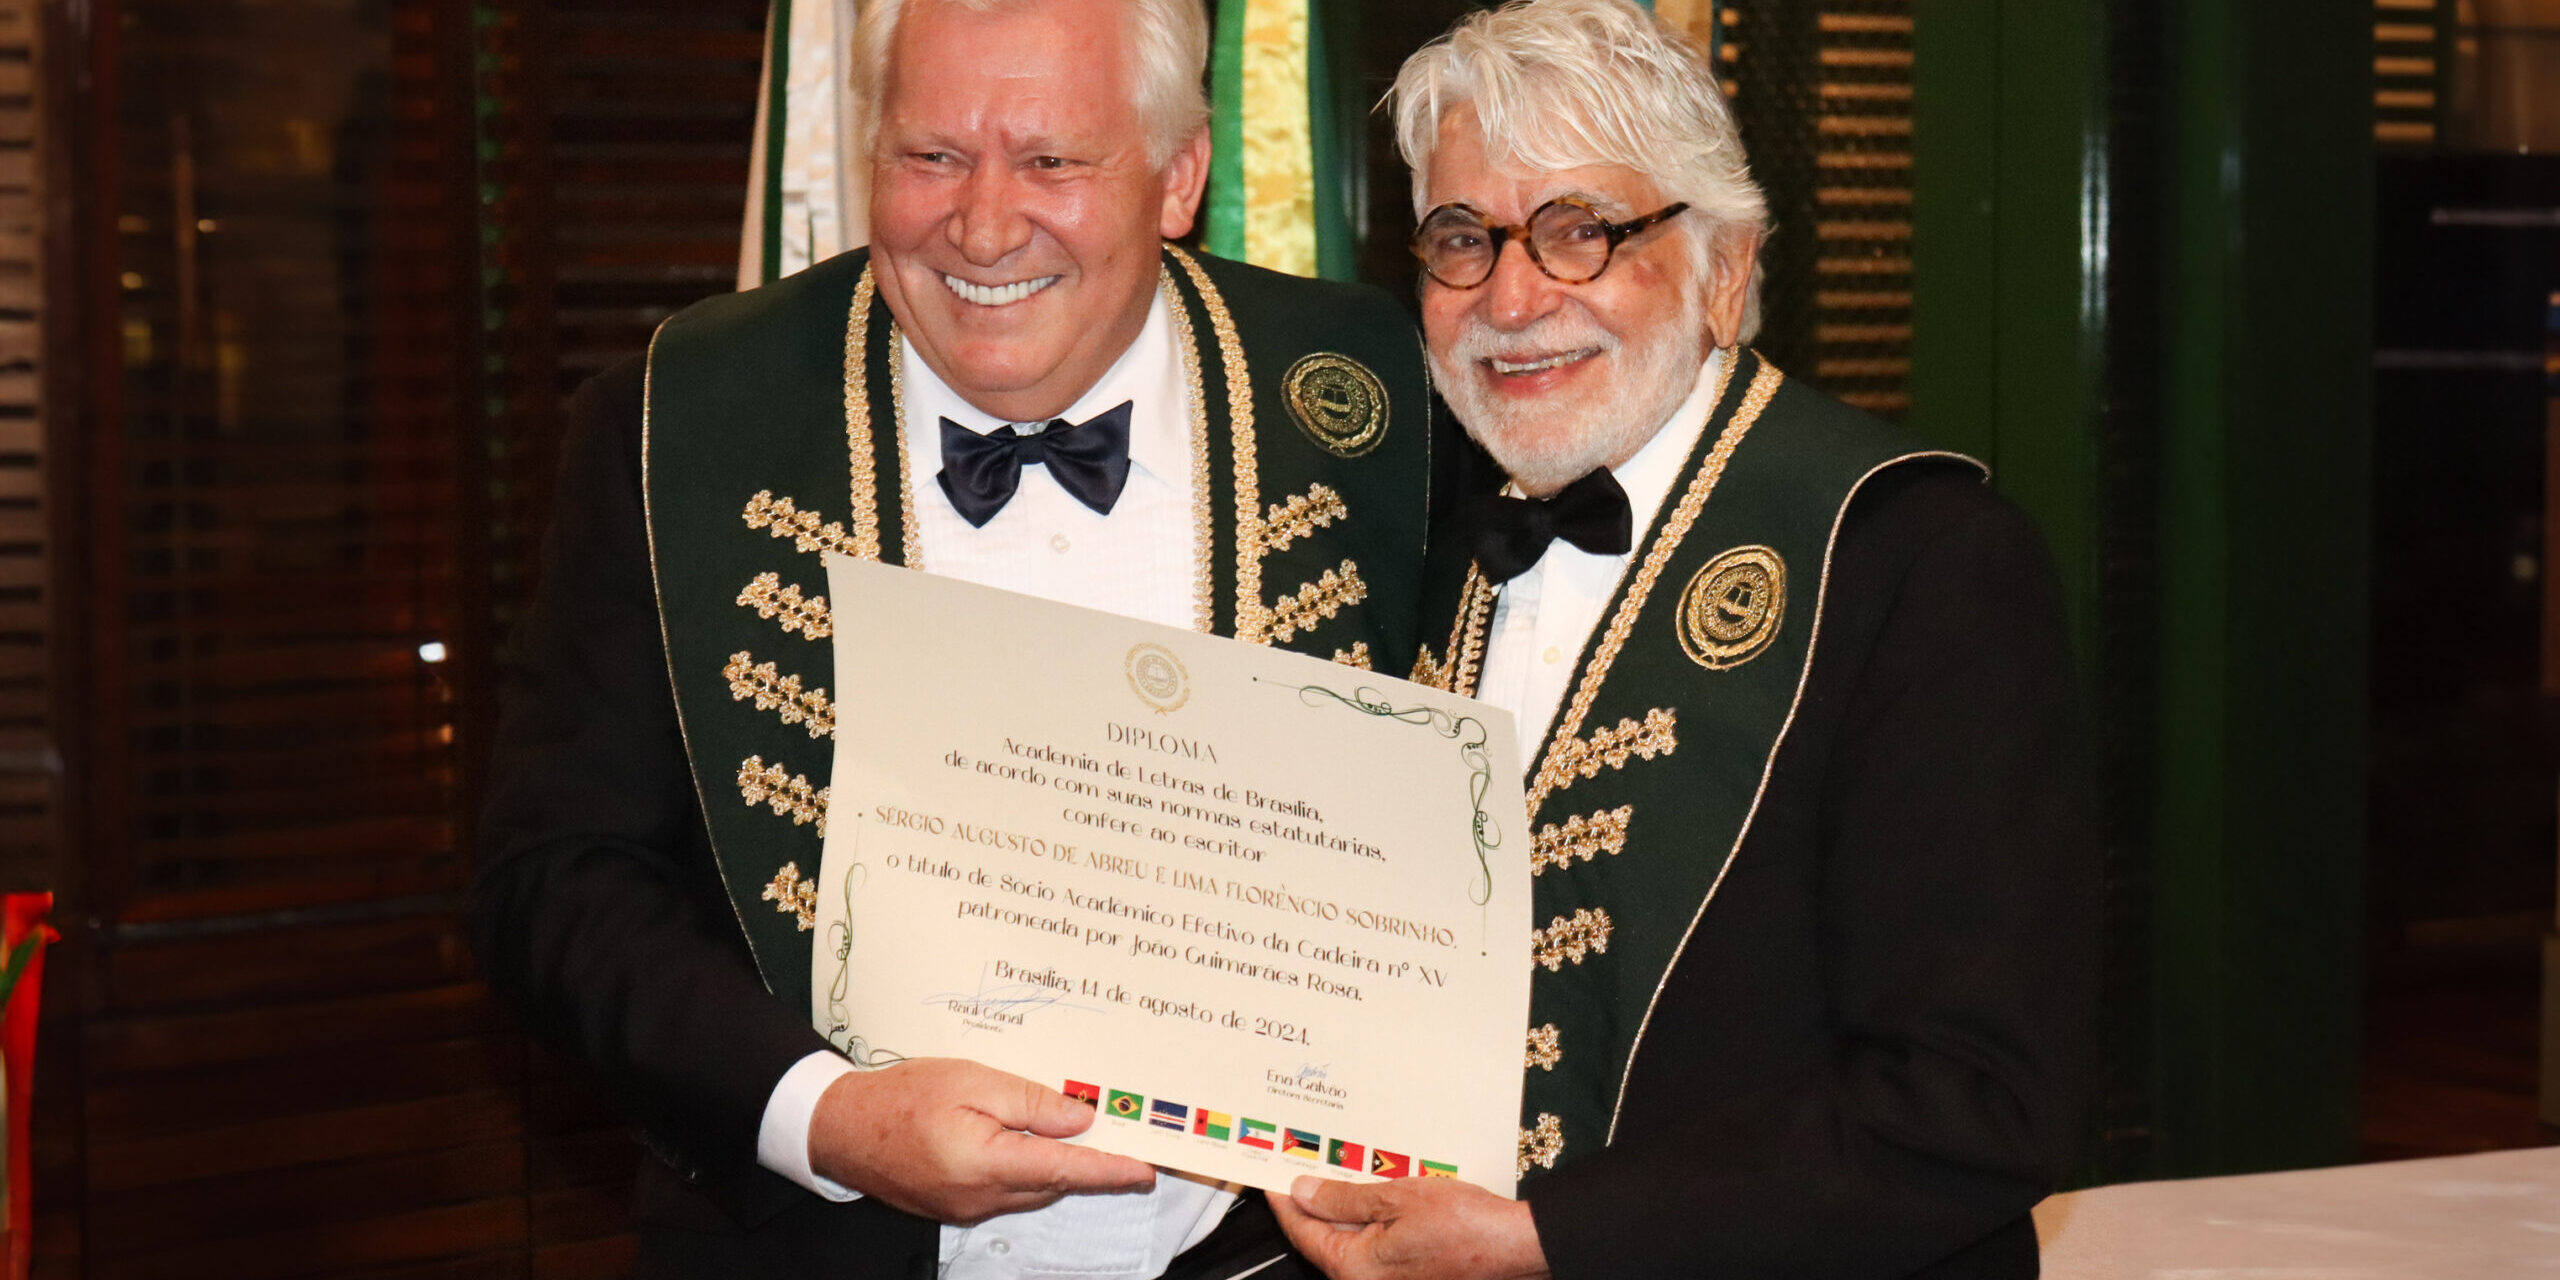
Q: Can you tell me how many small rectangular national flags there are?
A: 9